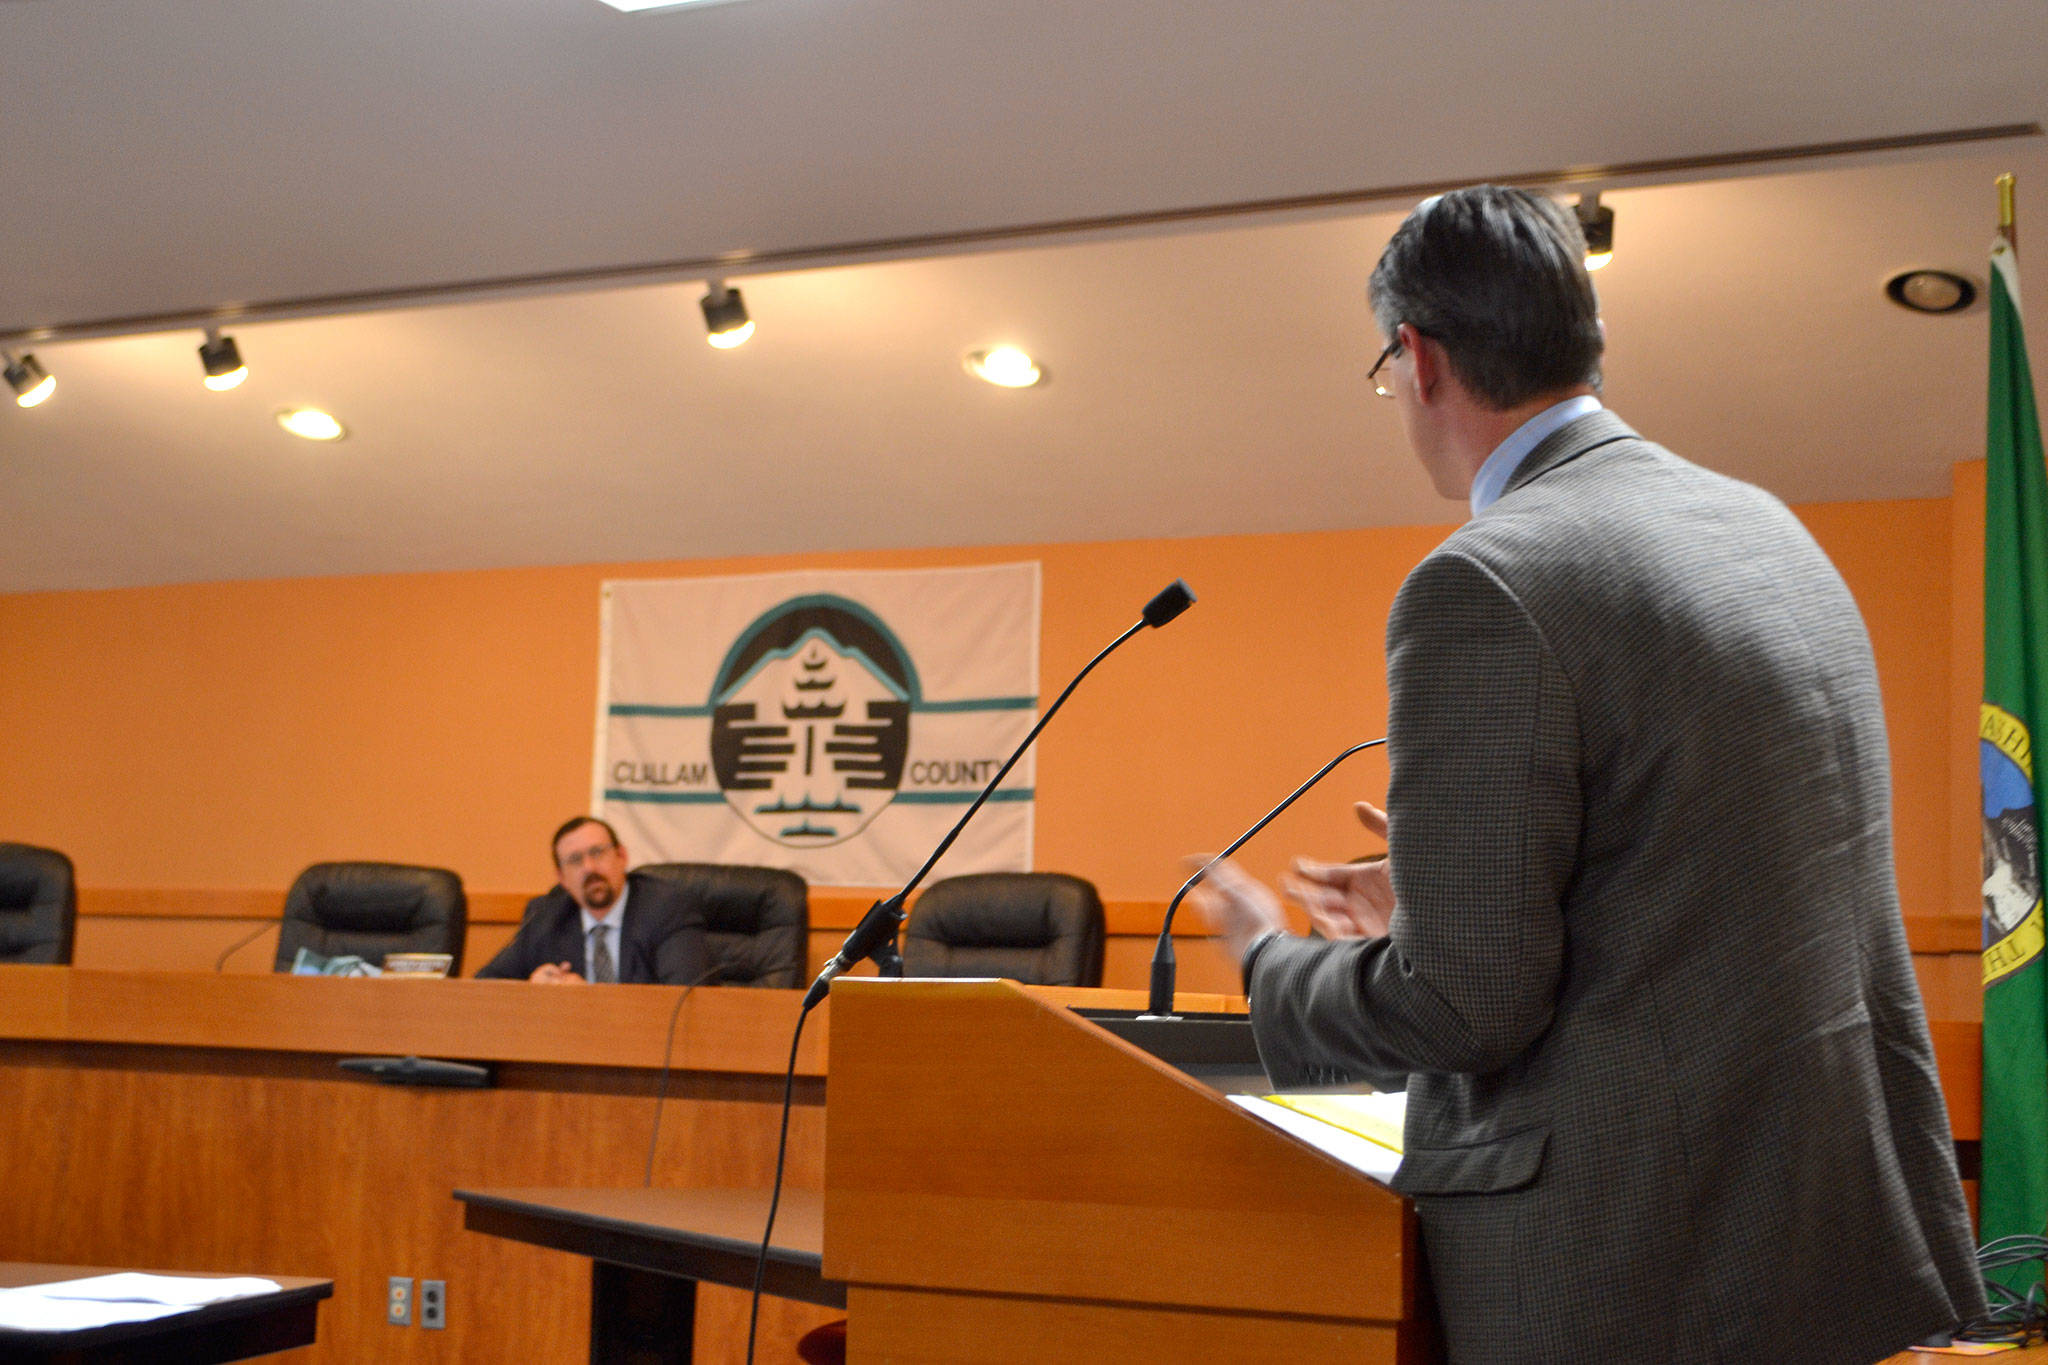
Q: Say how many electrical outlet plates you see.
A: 2